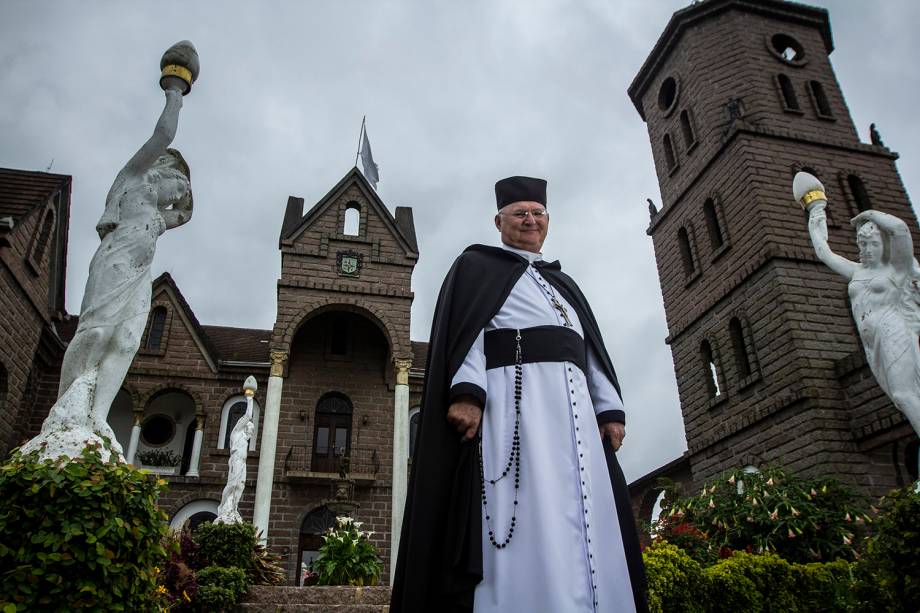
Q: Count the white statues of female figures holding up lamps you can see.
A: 3